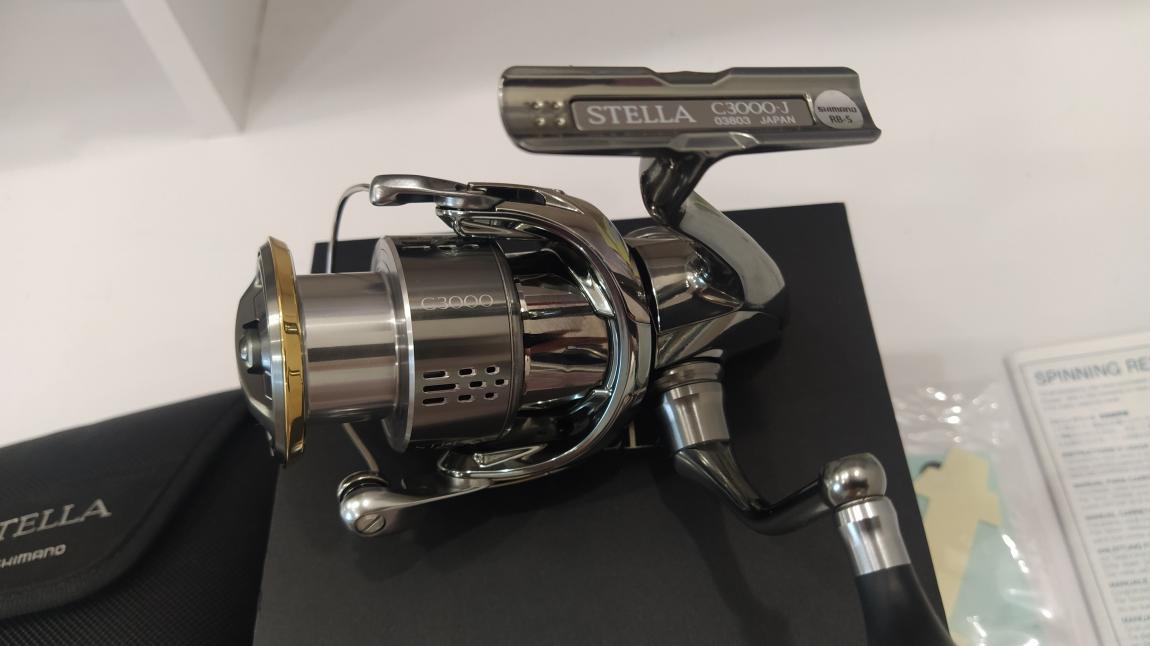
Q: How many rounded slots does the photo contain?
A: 9